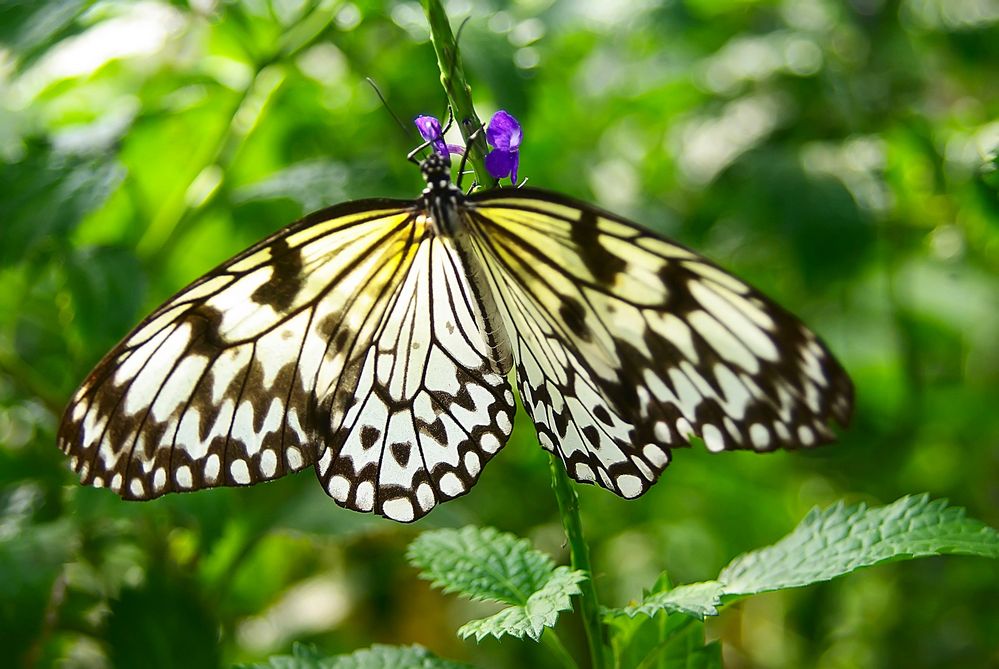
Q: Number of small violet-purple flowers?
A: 2